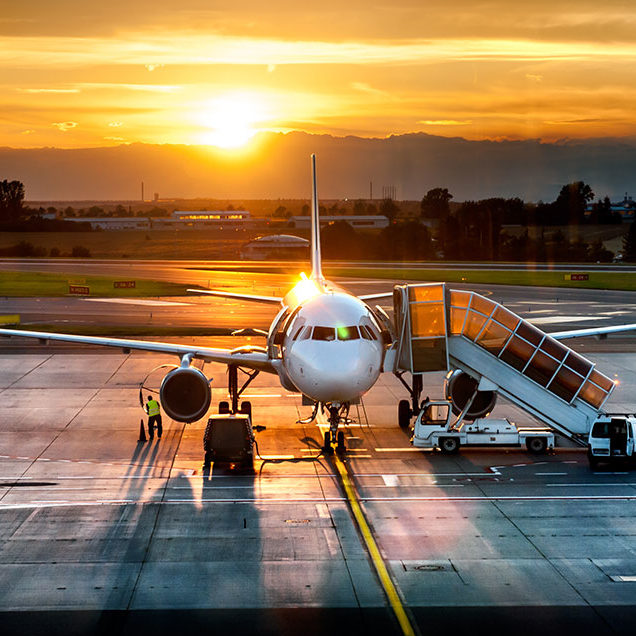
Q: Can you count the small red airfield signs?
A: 3